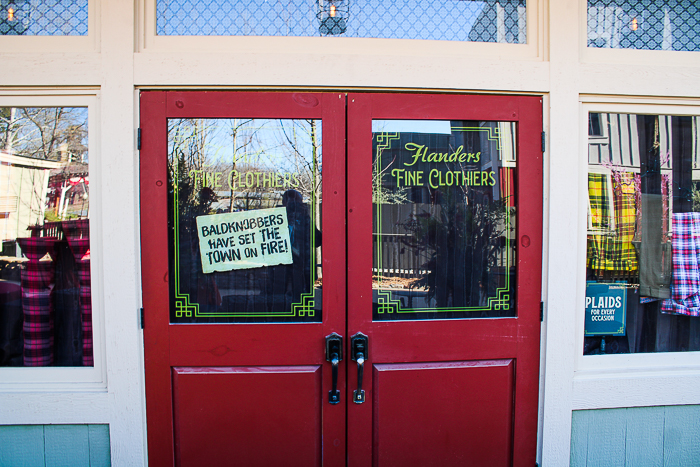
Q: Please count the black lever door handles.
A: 2